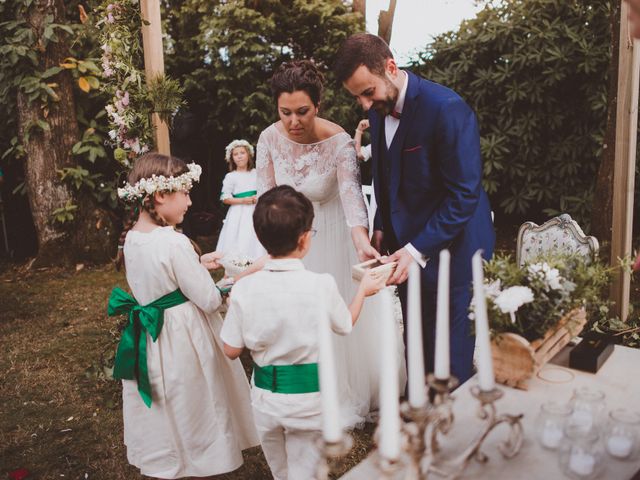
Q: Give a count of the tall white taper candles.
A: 5